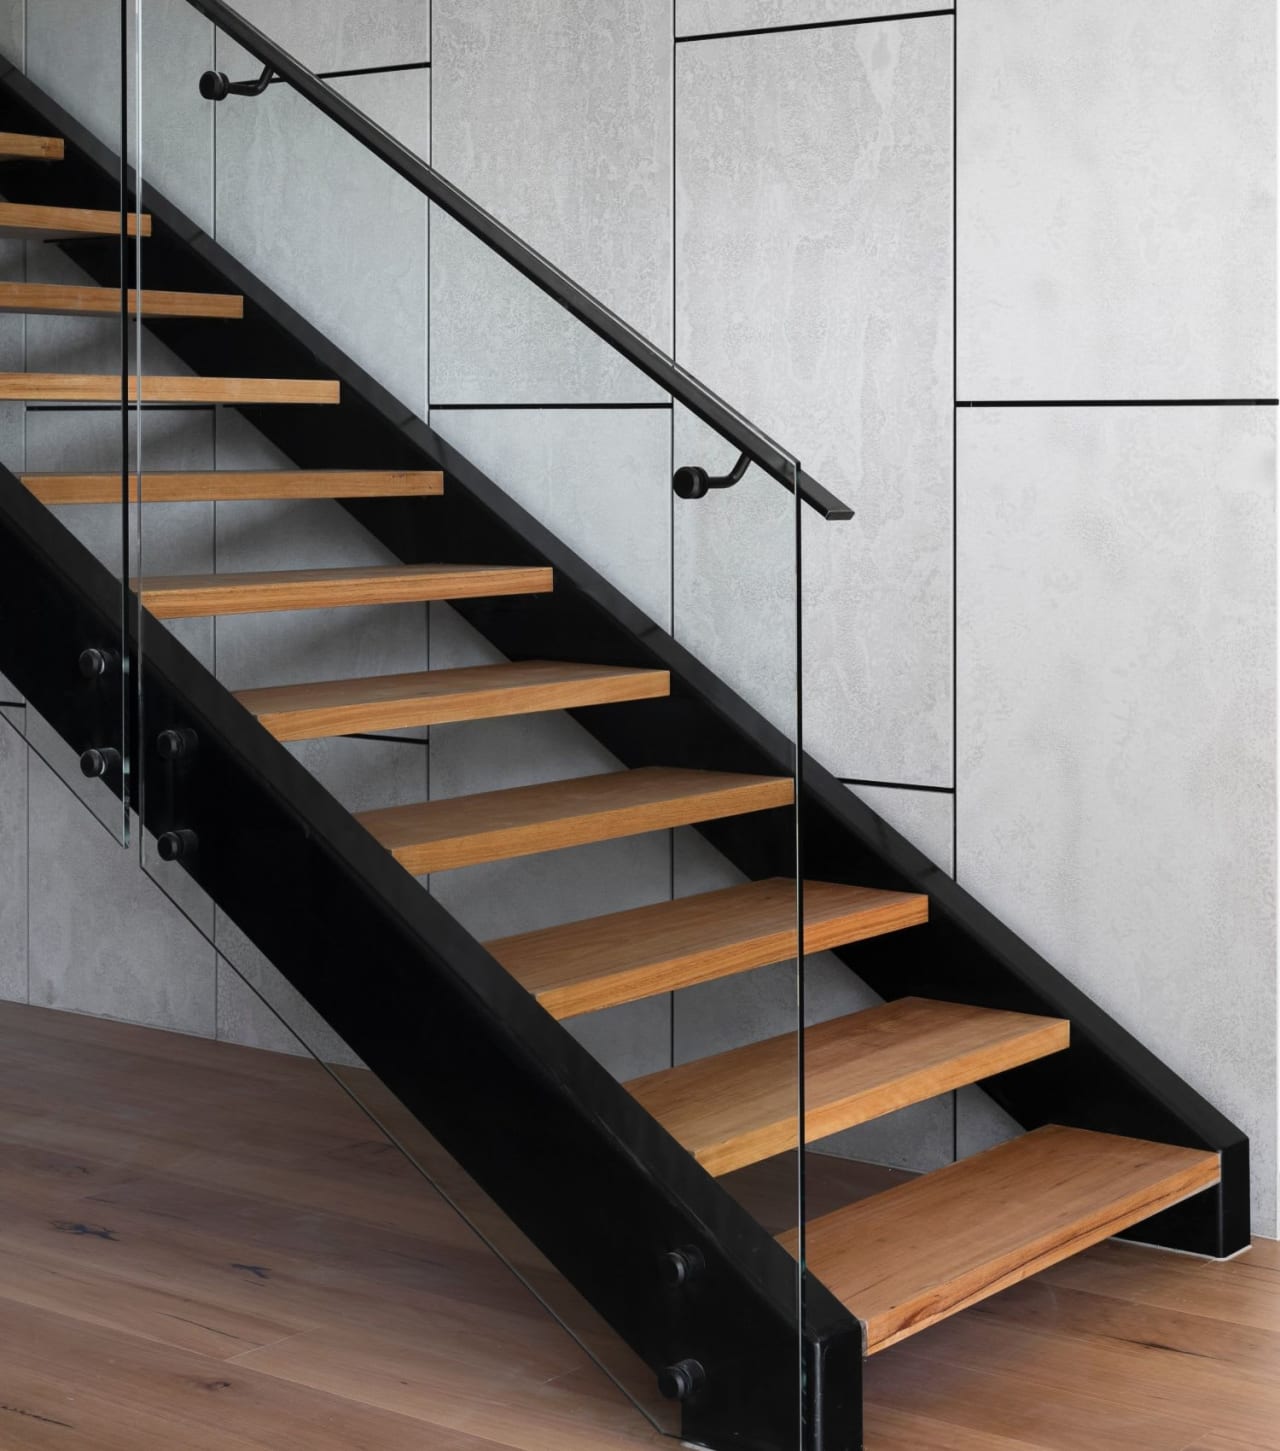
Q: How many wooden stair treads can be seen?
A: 11